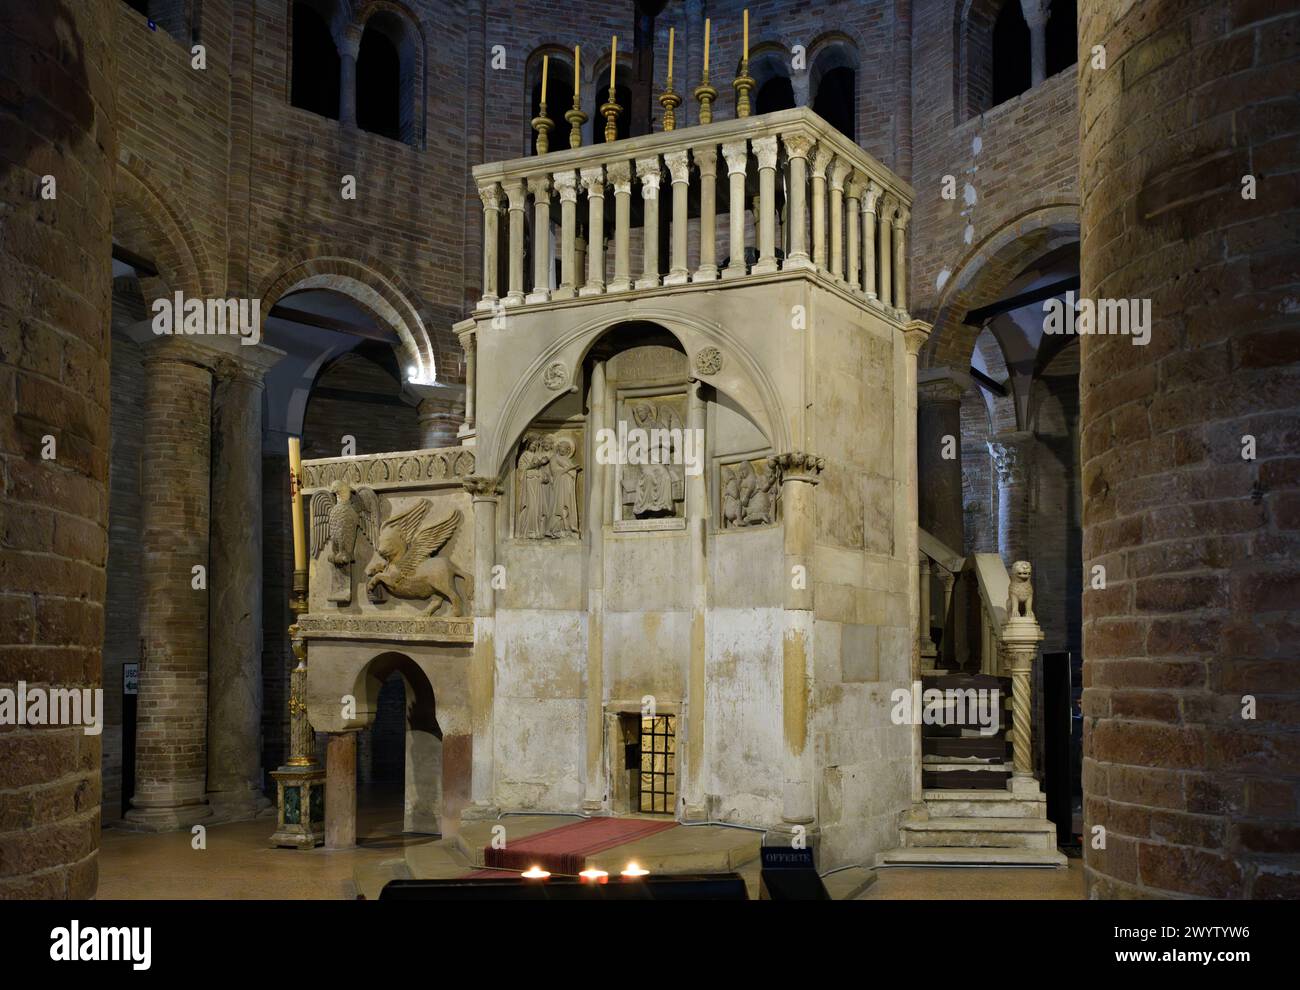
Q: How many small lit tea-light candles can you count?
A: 3